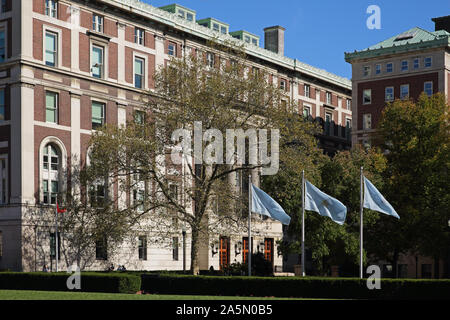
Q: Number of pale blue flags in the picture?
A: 3